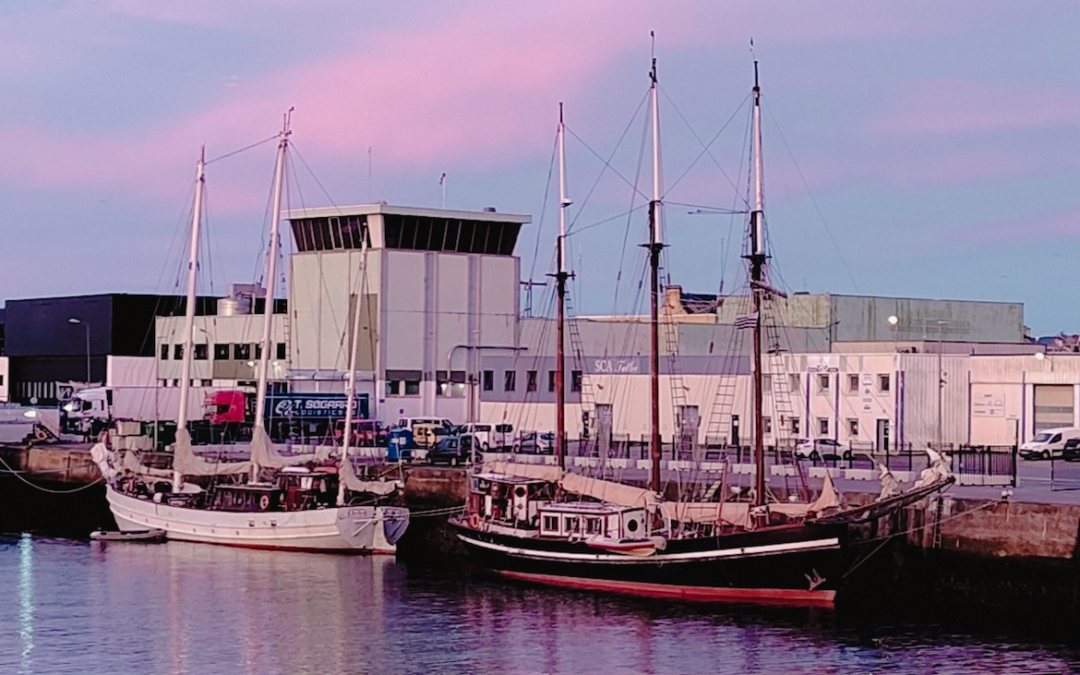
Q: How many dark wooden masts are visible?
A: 3